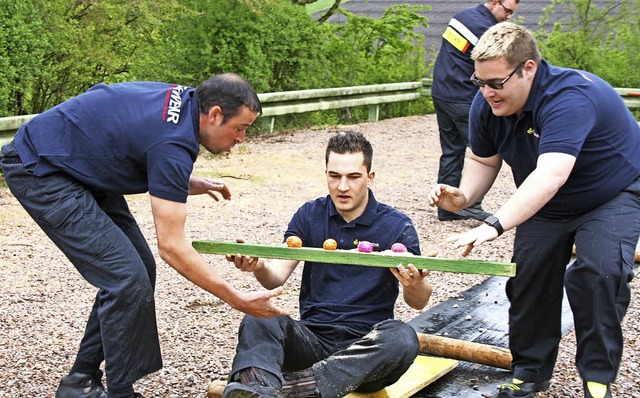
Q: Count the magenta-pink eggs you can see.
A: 2